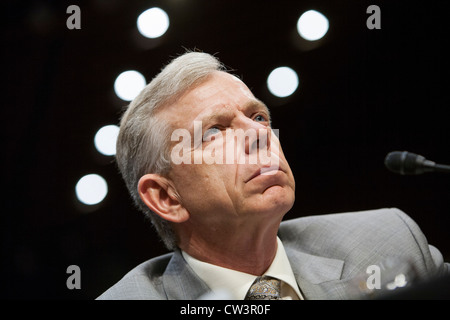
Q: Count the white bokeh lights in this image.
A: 6